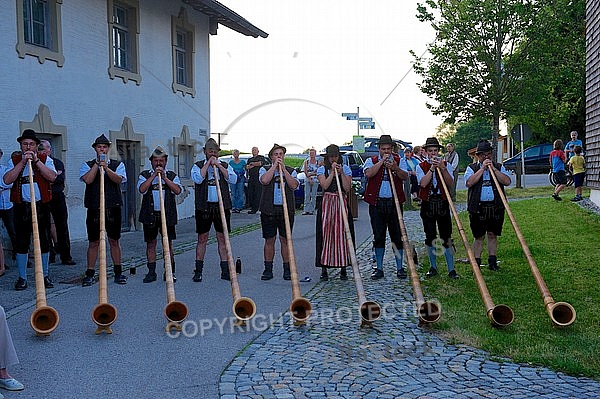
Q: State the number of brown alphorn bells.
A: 9